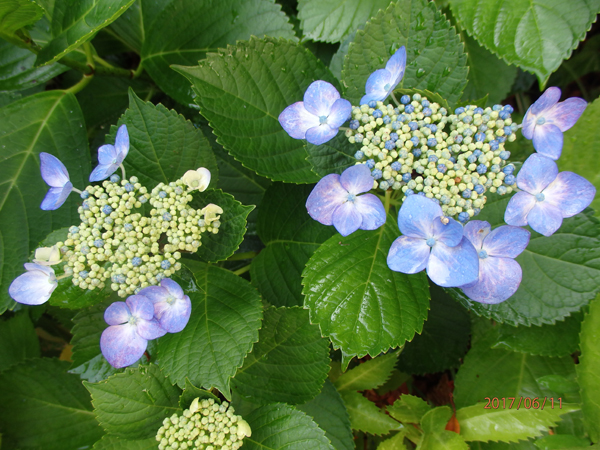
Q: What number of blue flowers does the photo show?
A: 12